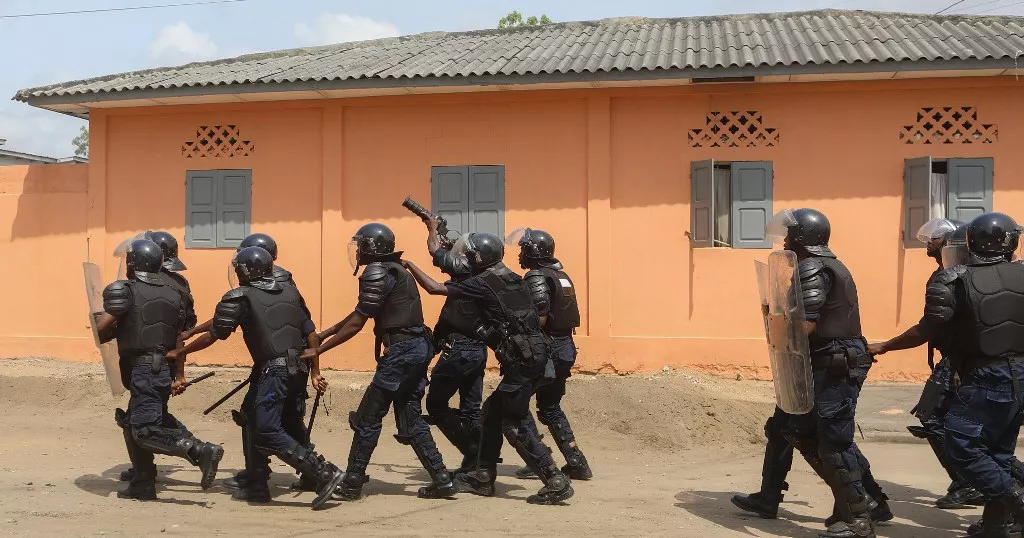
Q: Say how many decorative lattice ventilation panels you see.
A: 3